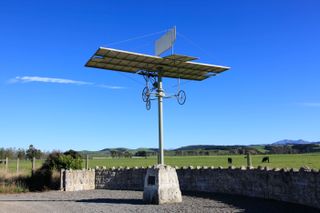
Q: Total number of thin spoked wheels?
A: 3